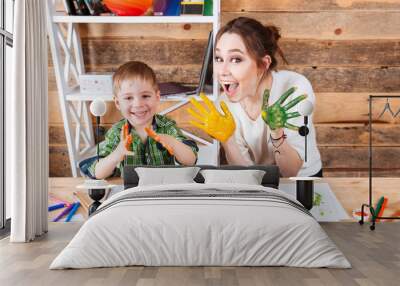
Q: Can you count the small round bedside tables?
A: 2